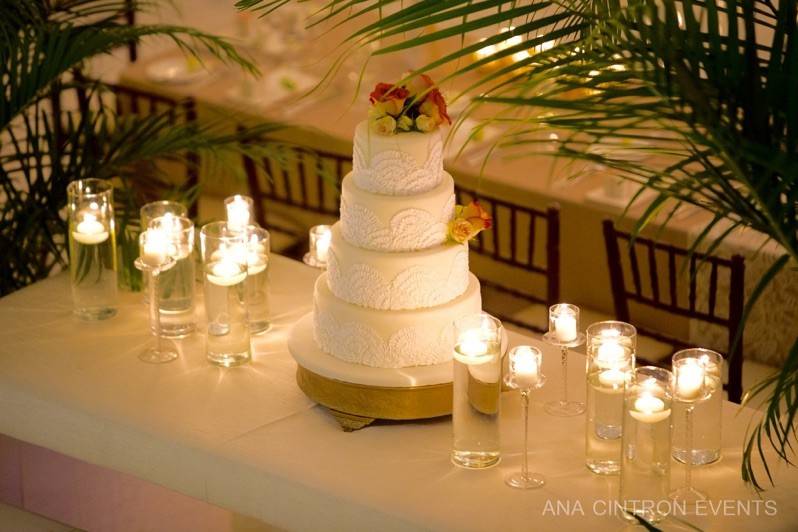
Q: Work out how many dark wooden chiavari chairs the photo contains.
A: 4